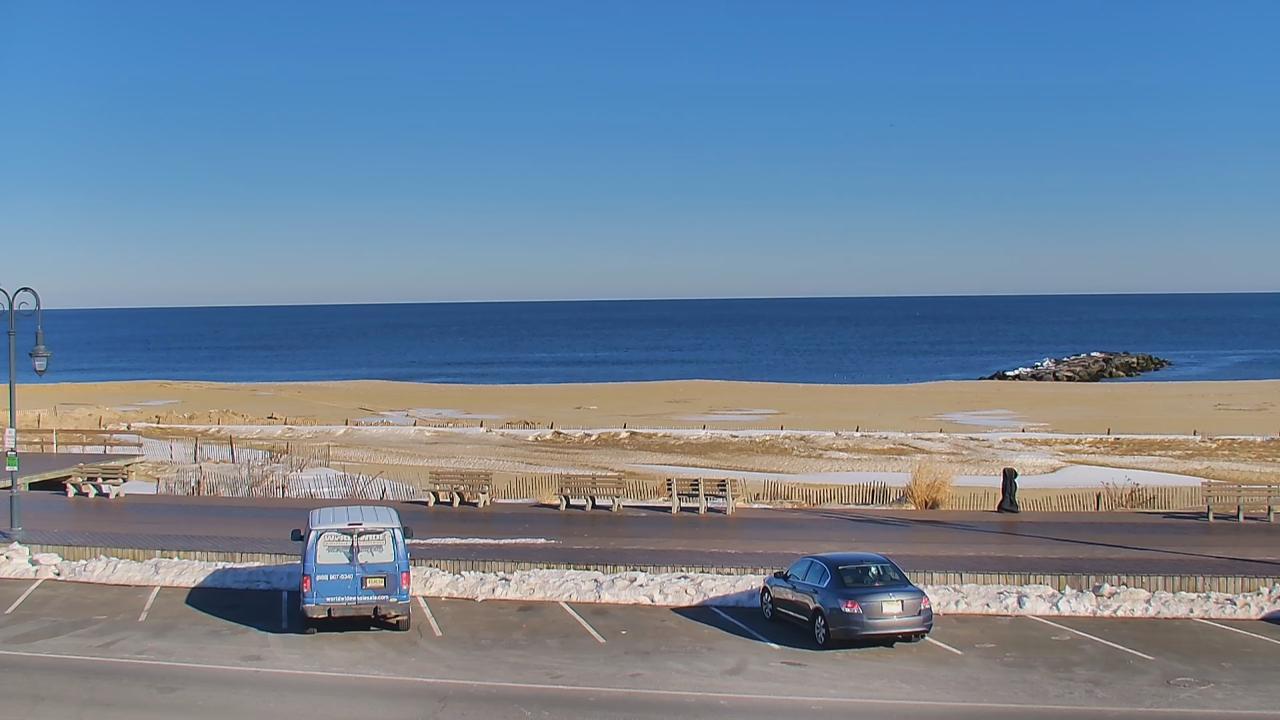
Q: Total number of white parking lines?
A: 9